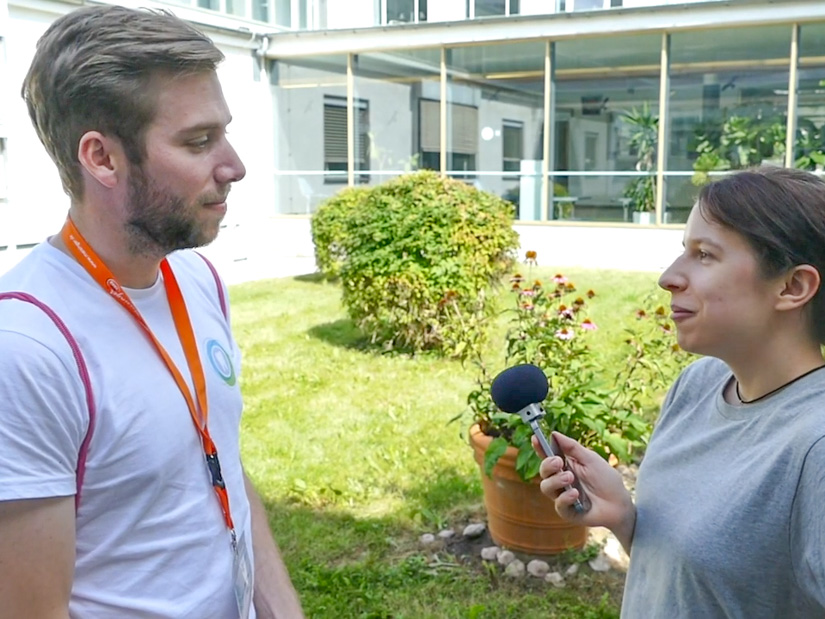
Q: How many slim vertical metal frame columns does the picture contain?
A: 5